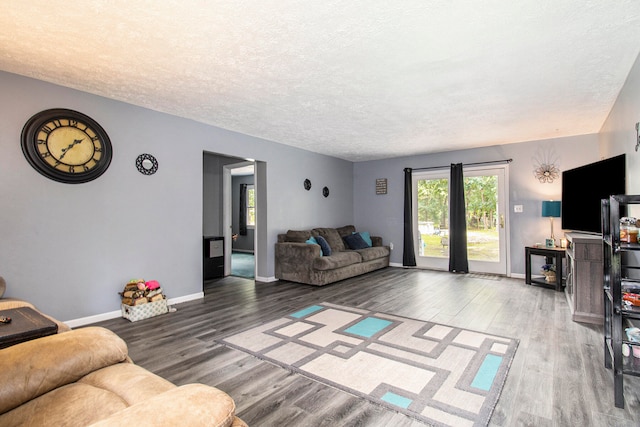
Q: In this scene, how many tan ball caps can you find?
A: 0